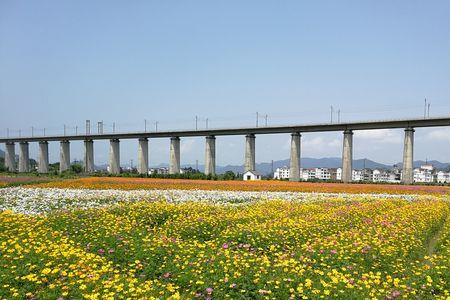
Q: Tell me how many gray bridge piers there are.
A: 13